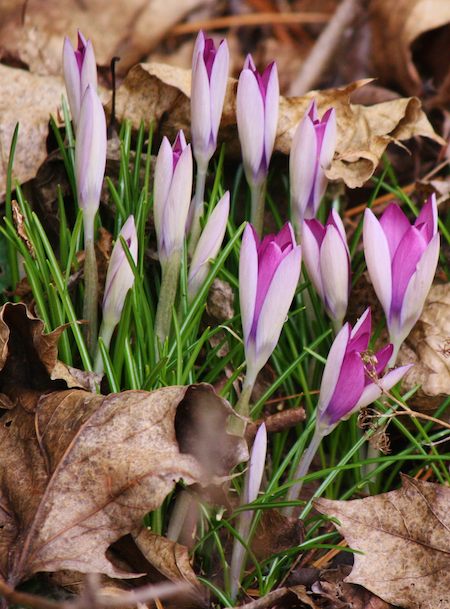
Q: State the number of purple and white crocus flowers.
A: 13